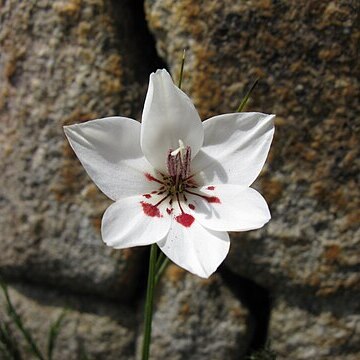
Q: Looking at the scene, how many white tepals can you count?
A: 6